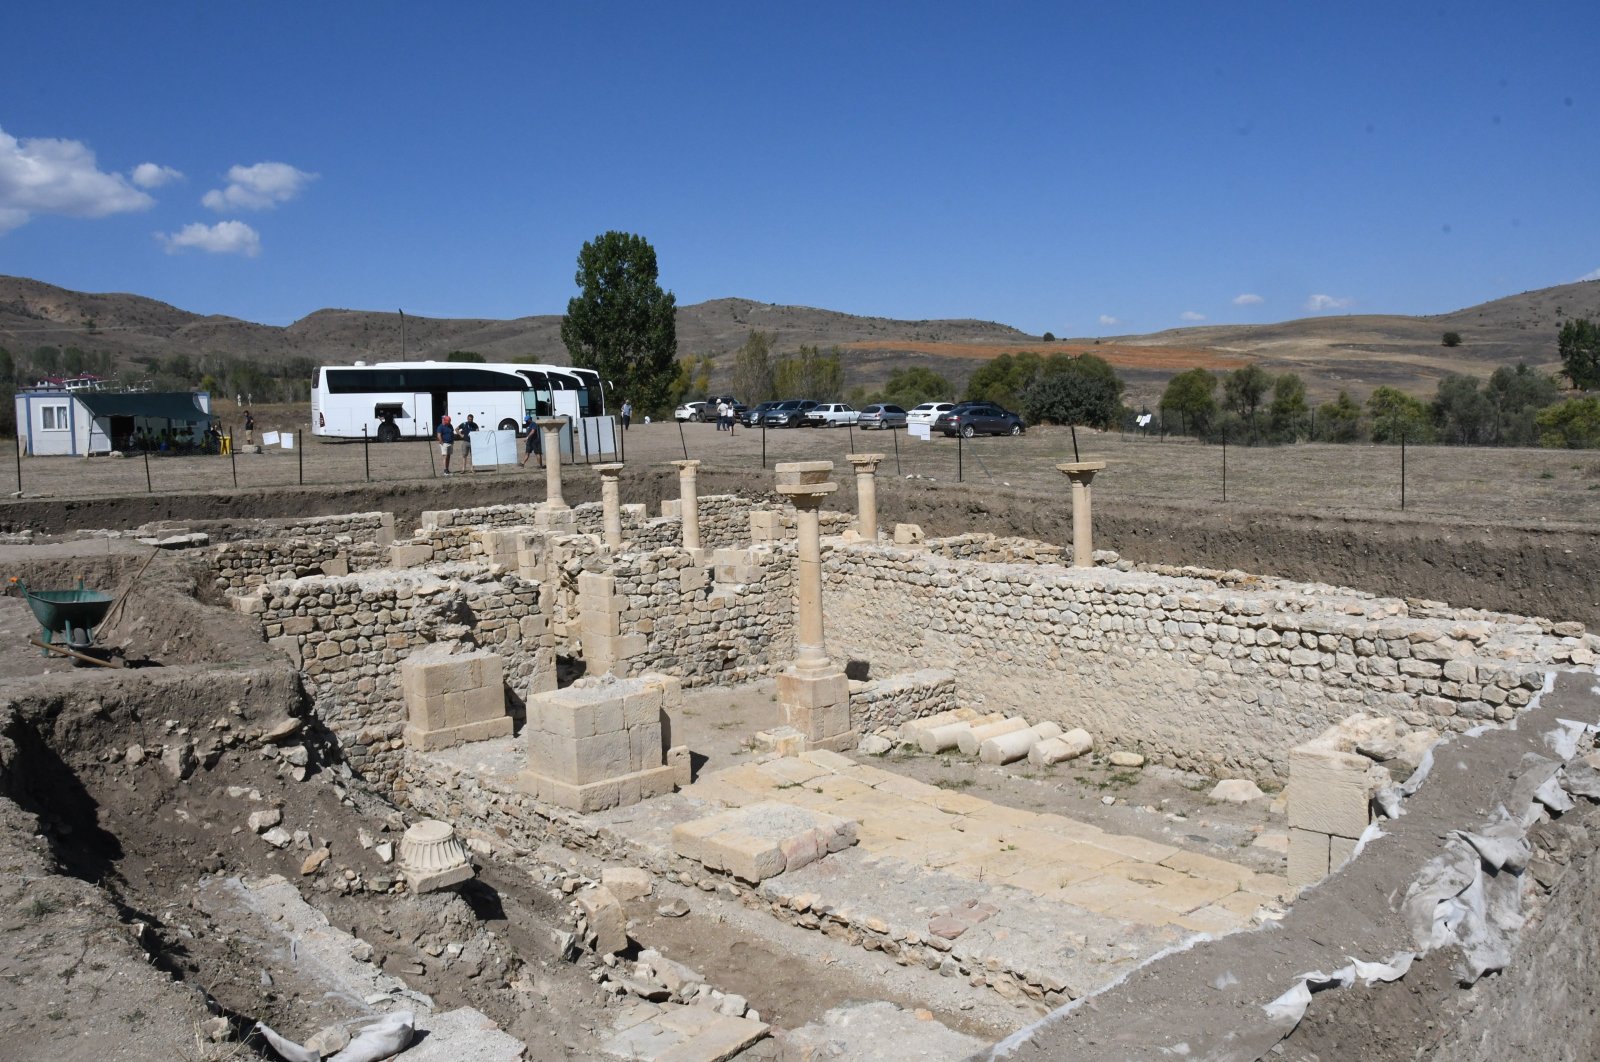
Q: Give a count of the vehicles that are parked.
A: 11